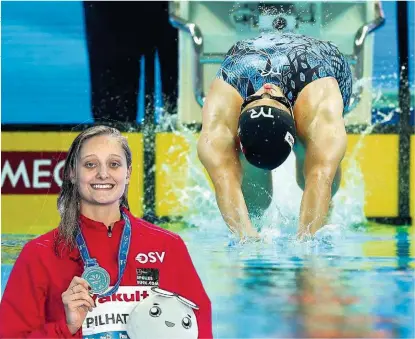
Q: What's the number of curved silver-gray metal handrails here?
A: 2